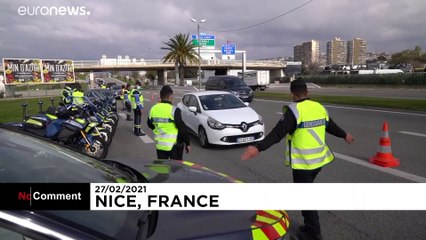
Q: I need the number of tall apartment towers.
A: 3